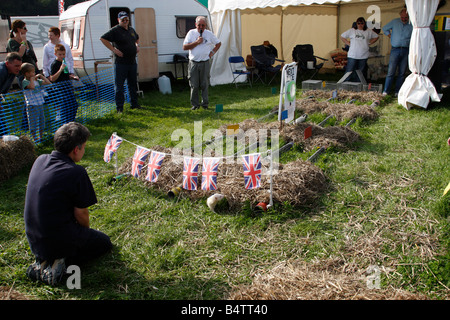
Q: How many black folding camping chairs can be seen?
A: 2